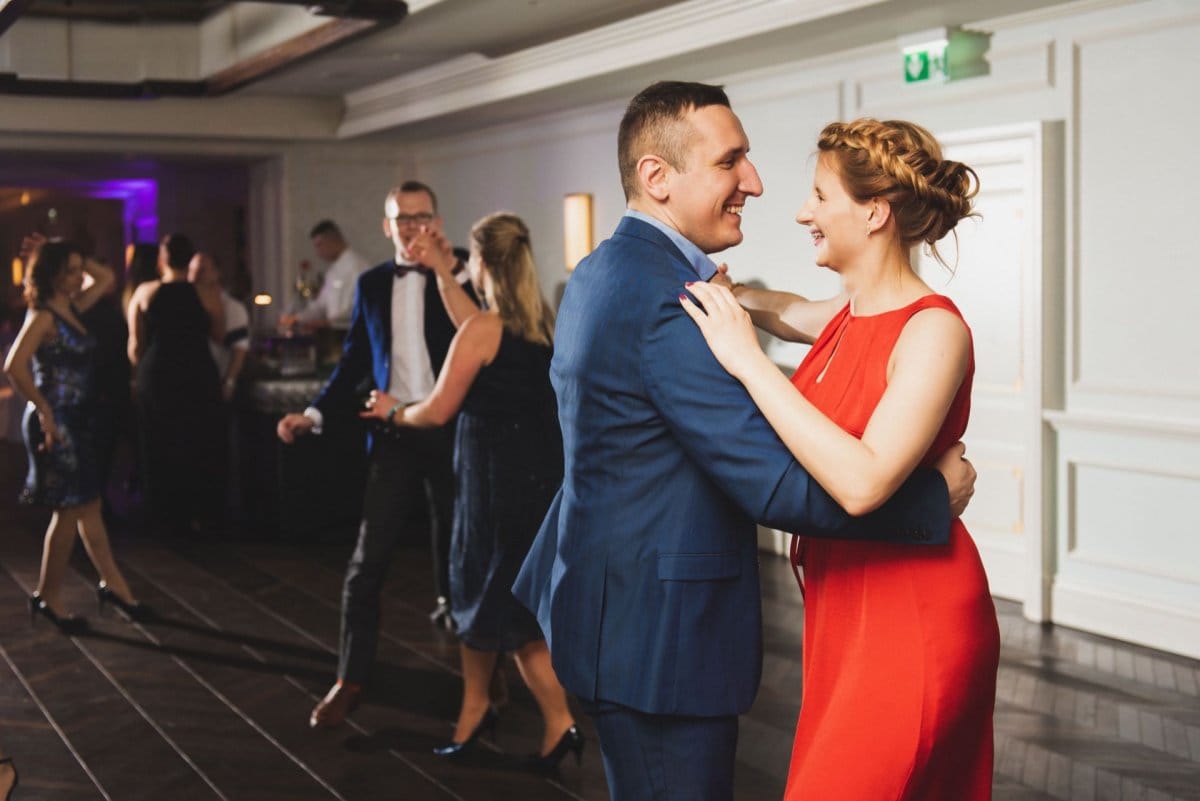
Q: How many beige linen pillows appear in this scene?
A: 0